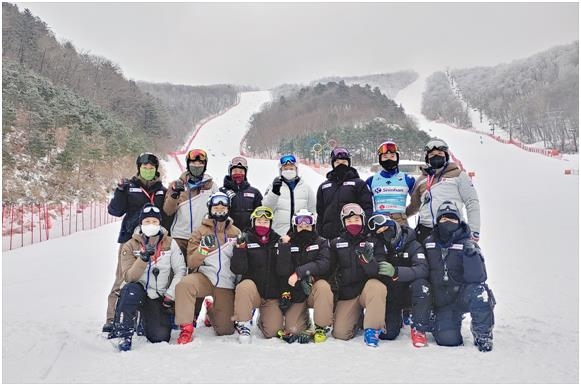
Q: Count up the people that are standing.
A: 7